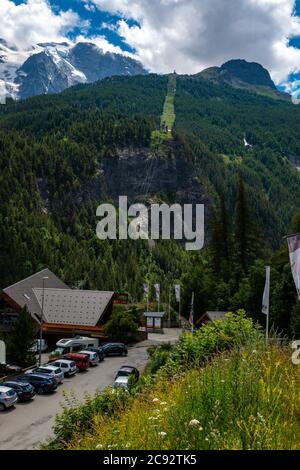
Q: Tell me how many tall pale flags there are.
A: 5